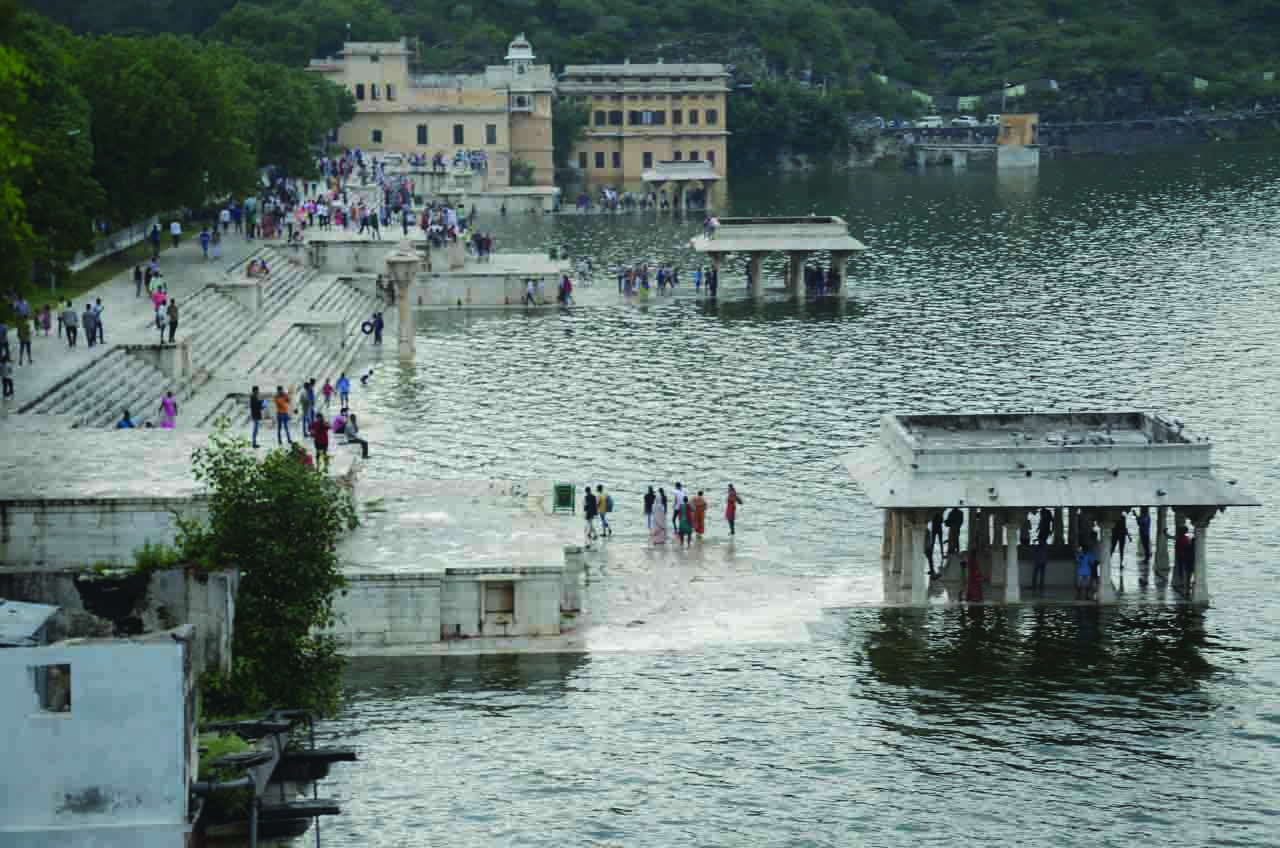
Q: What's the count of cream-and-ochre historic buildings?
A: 2